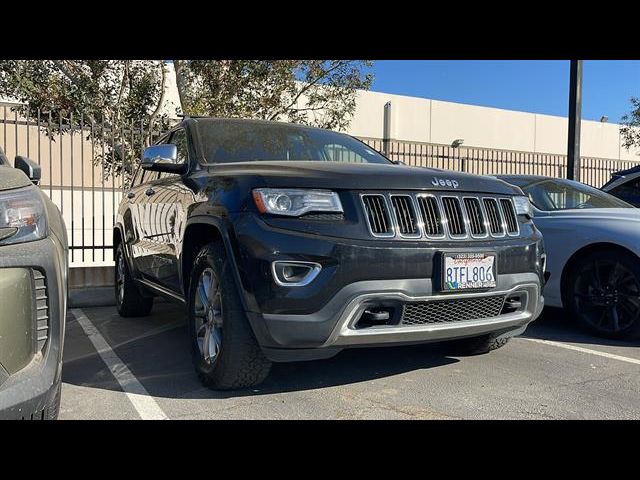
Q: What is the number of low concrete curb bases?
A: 1